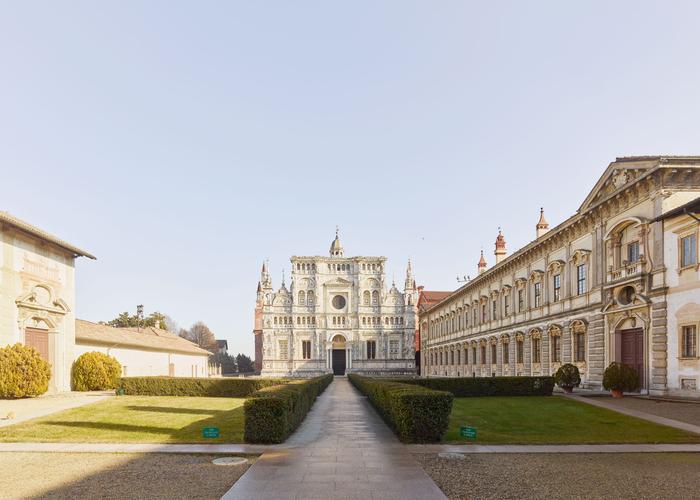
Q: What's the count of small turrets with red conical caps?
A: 3